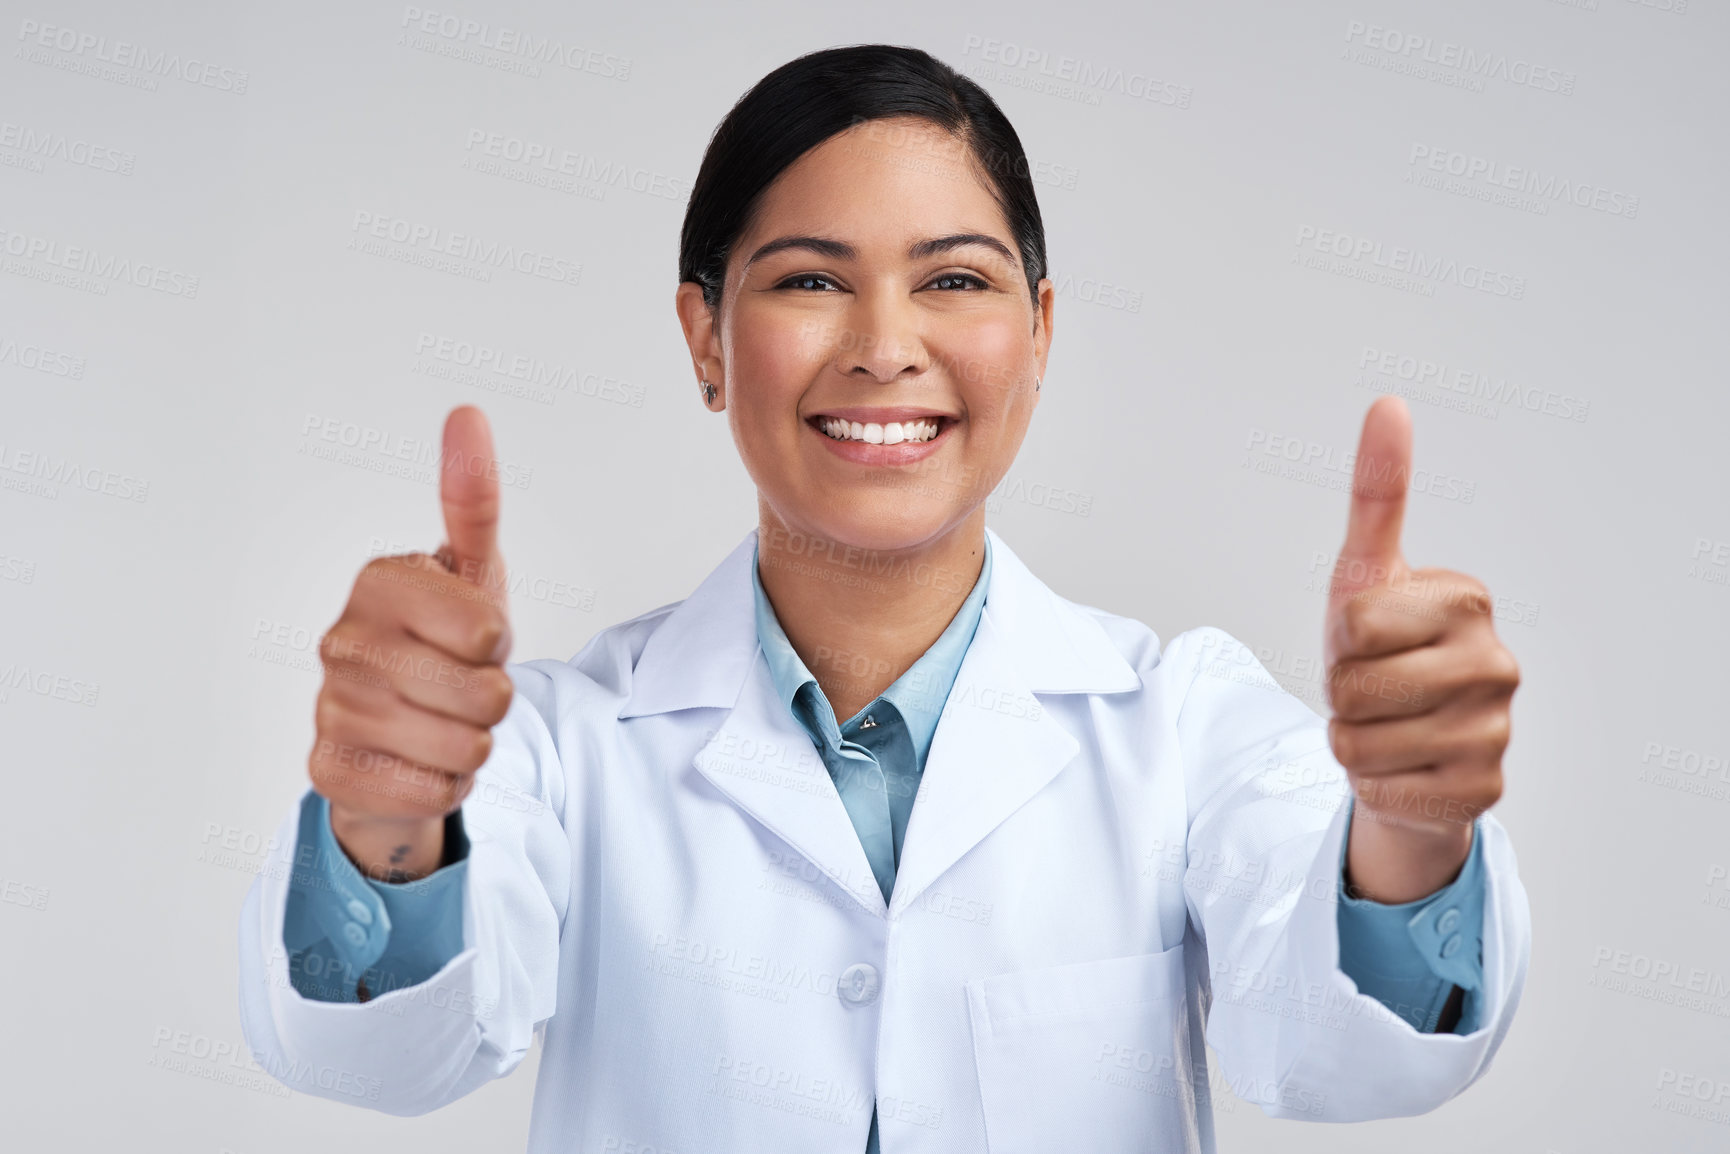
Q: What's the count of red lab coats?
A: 0